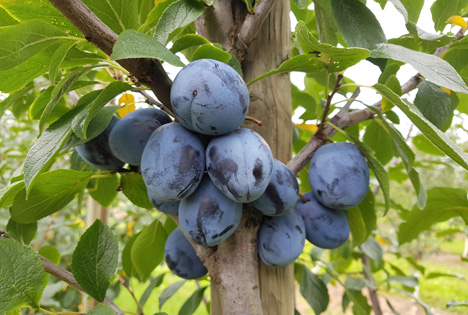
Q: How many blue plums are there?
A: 12